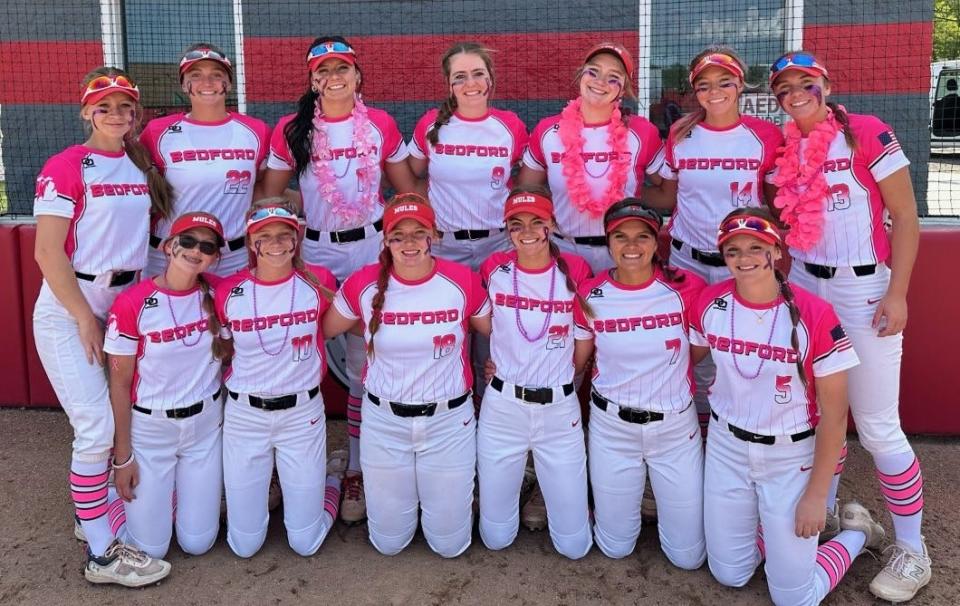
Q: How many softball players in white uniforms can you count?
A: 13